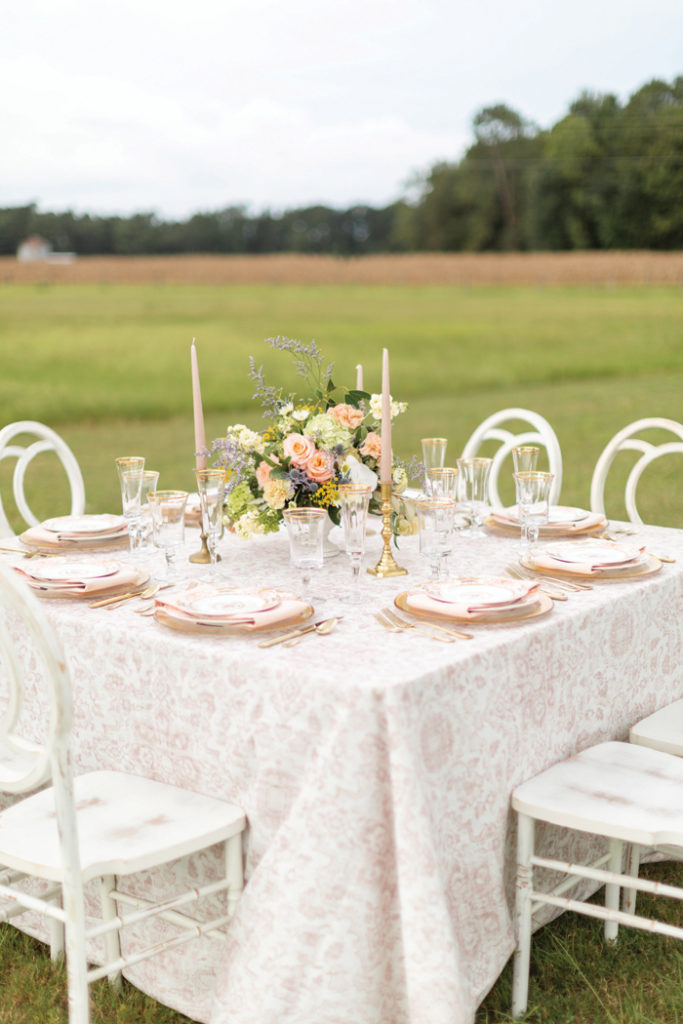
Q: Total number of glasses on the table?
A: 12